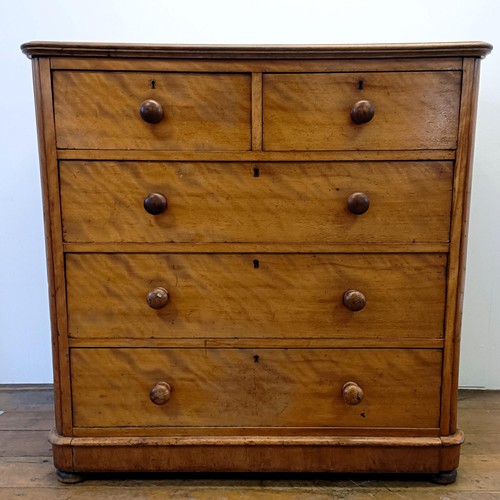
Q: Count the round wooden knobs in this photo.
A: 8